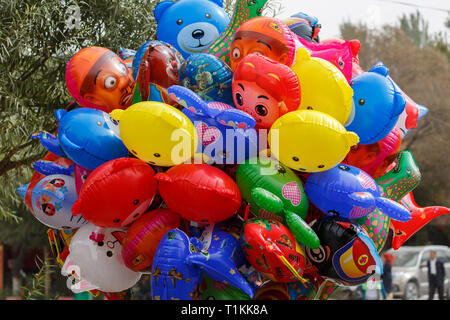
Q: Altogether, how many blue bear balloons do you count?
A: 3